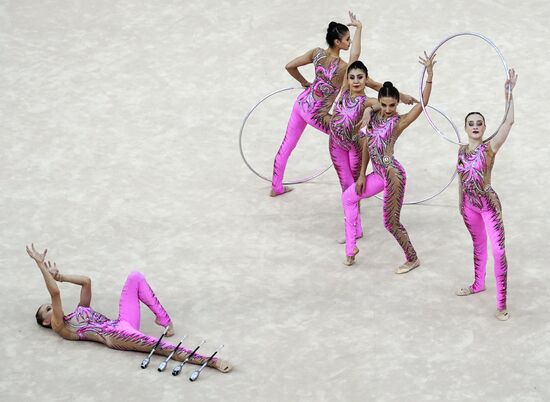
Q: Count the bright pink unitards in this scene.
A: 5